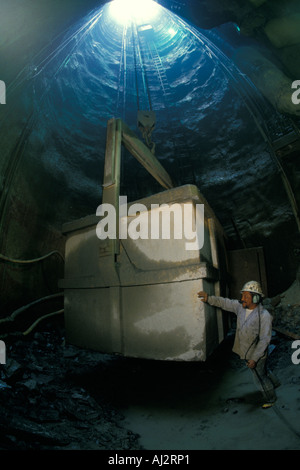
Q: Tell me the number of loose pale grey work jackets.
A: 1